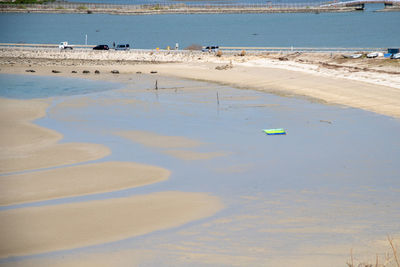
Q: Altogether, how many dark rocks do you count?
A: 8